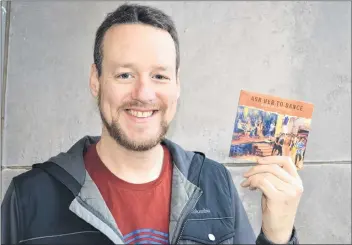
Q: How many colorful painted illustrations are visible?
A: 1